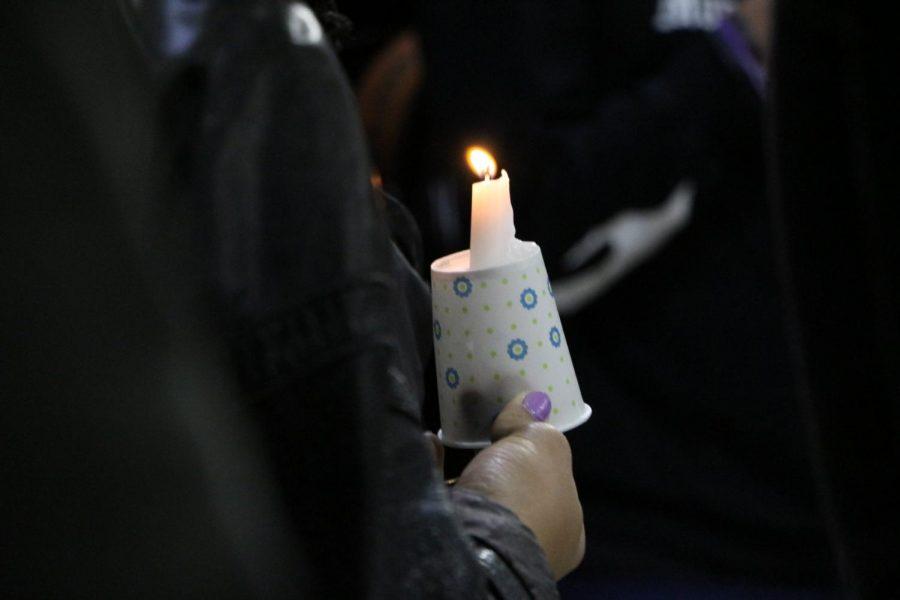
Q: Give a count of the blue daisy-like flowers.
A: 7